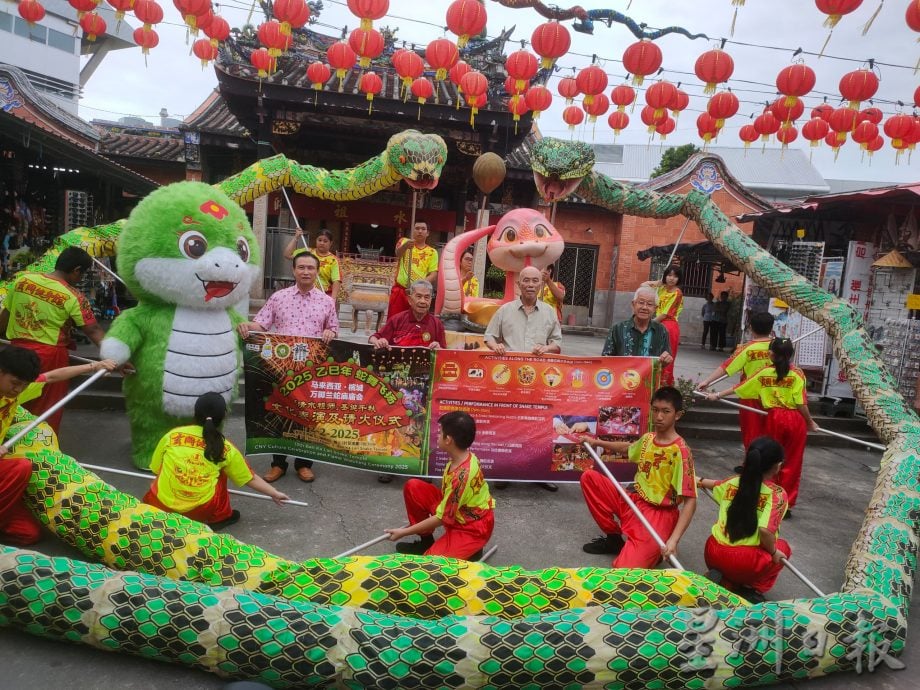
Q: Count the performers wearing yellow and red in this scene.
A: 13